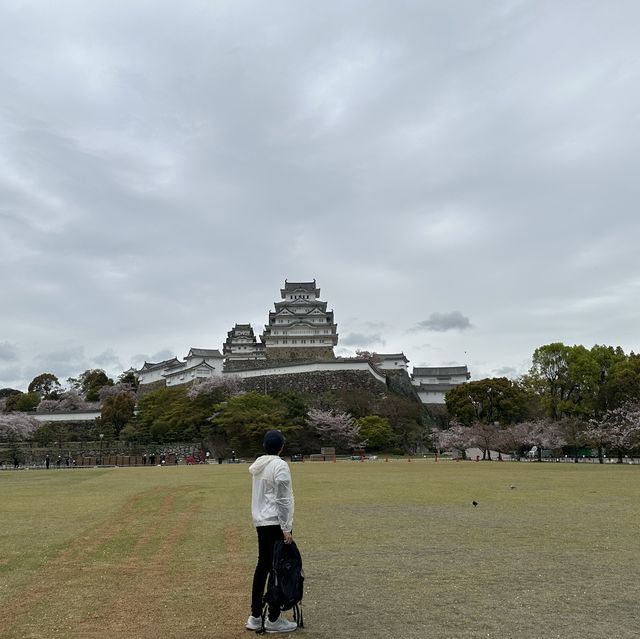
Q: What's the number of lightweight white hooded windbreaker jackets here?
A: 1